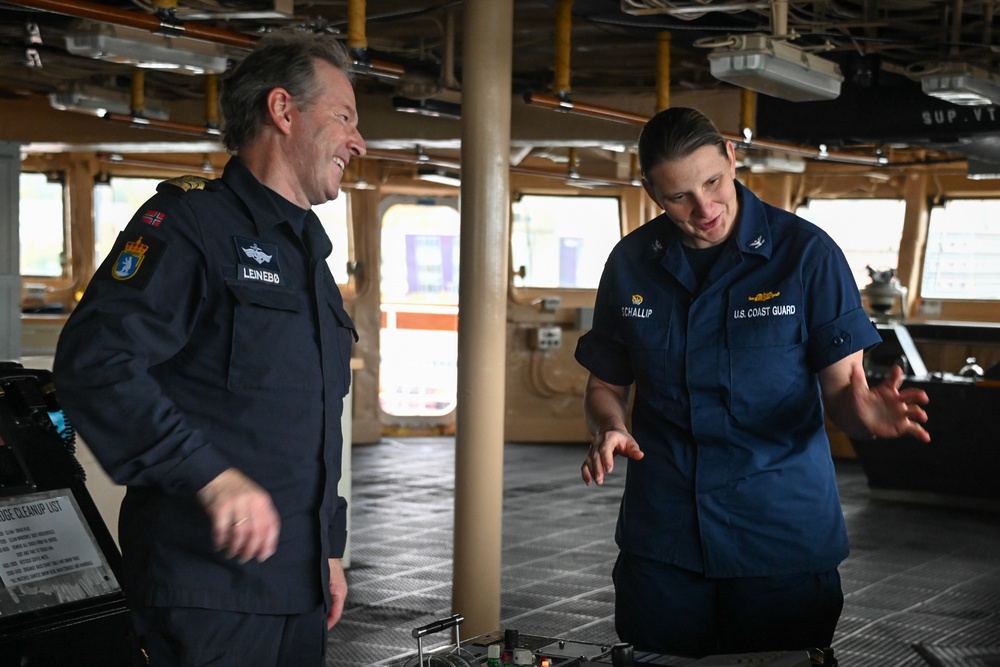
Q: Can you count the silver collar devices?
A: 2